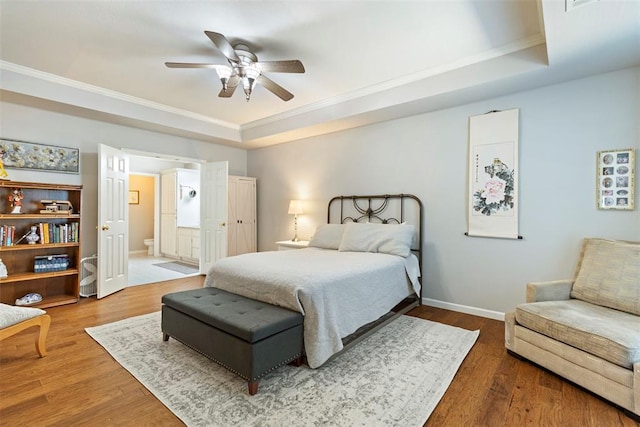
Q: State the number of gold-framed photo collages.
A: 1